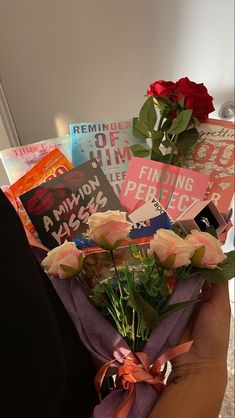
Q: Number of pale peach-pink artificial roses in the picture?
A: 4